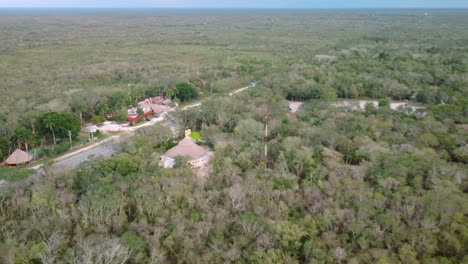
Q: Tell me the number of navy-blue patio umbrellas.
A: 0